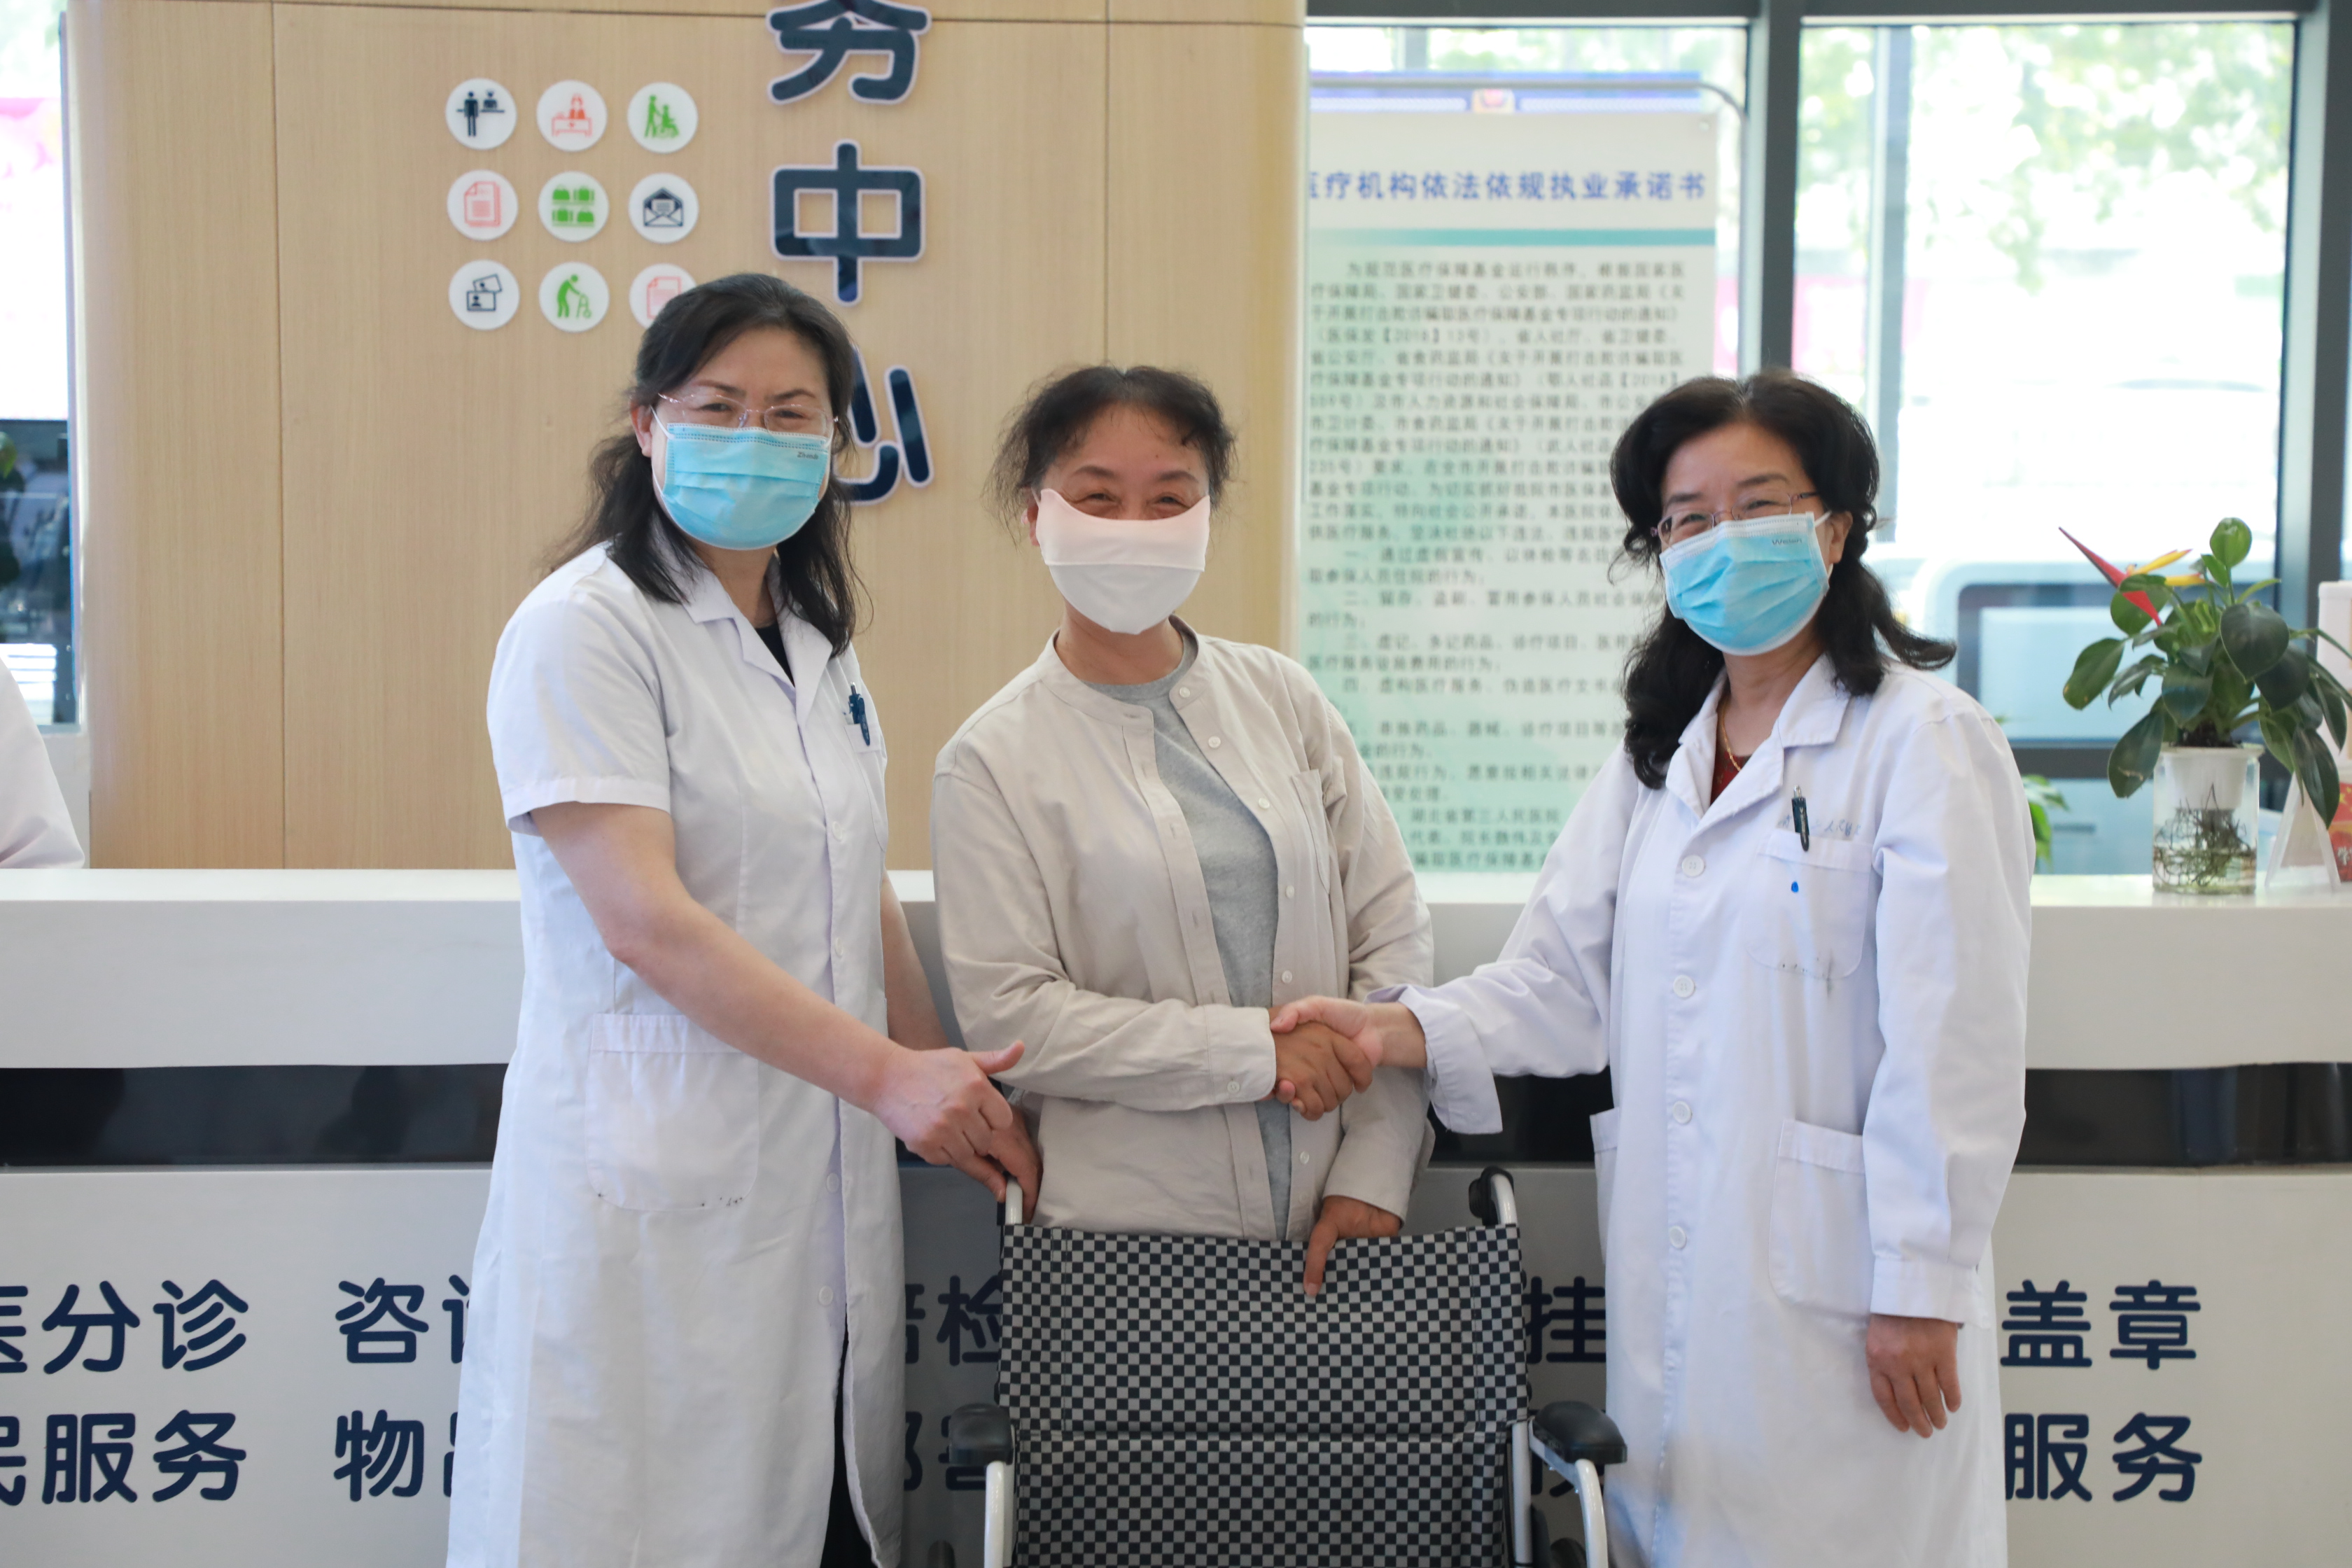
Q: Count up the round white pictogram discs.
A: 9